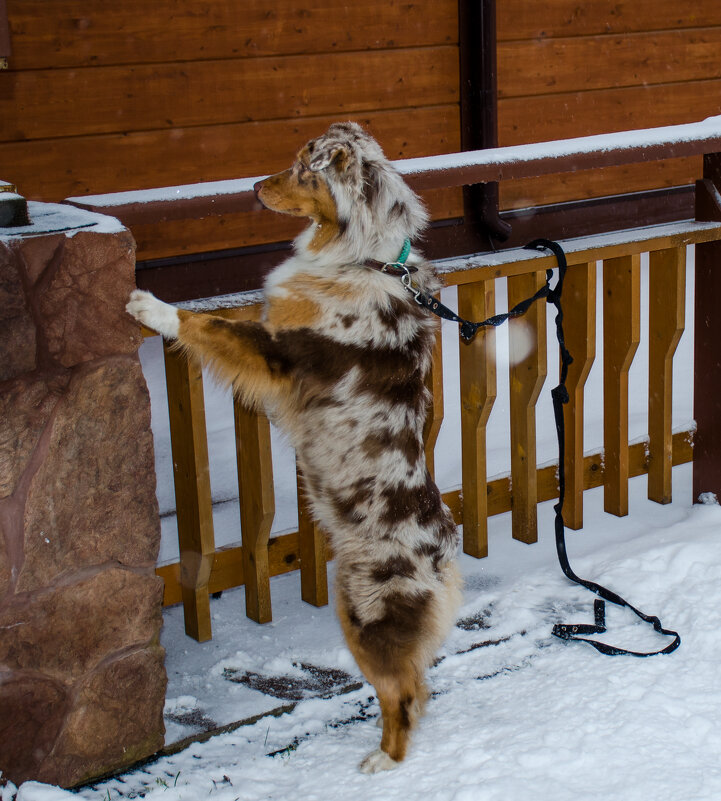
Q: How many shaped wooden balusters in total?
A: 9